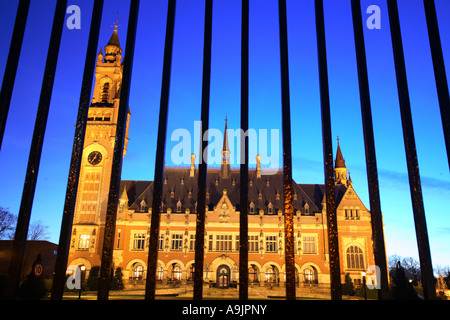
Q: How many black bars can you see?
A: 12